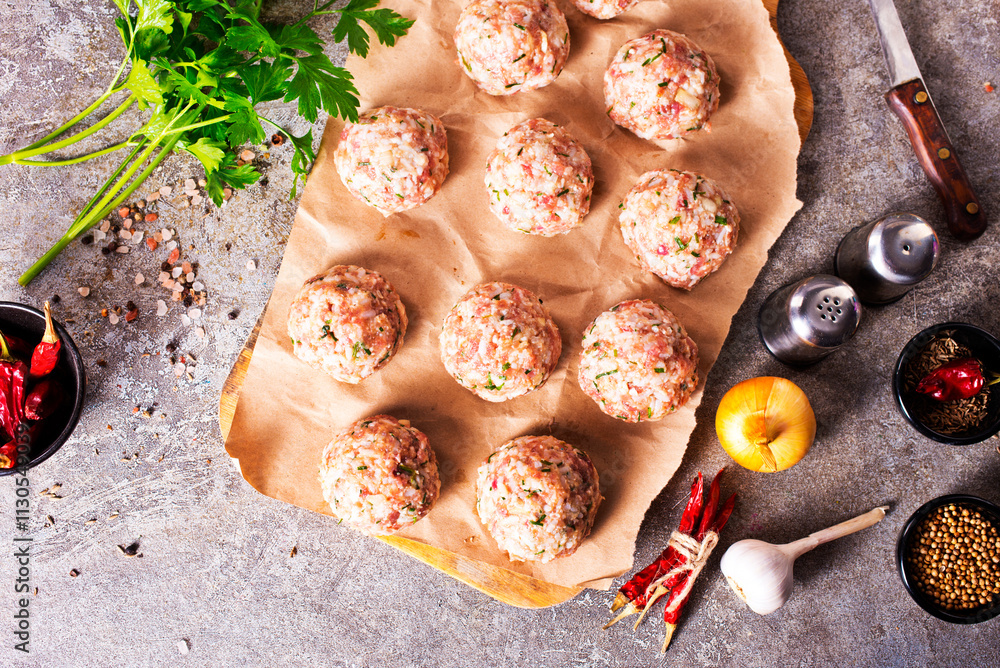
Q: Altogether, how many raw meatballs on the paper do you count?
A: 11